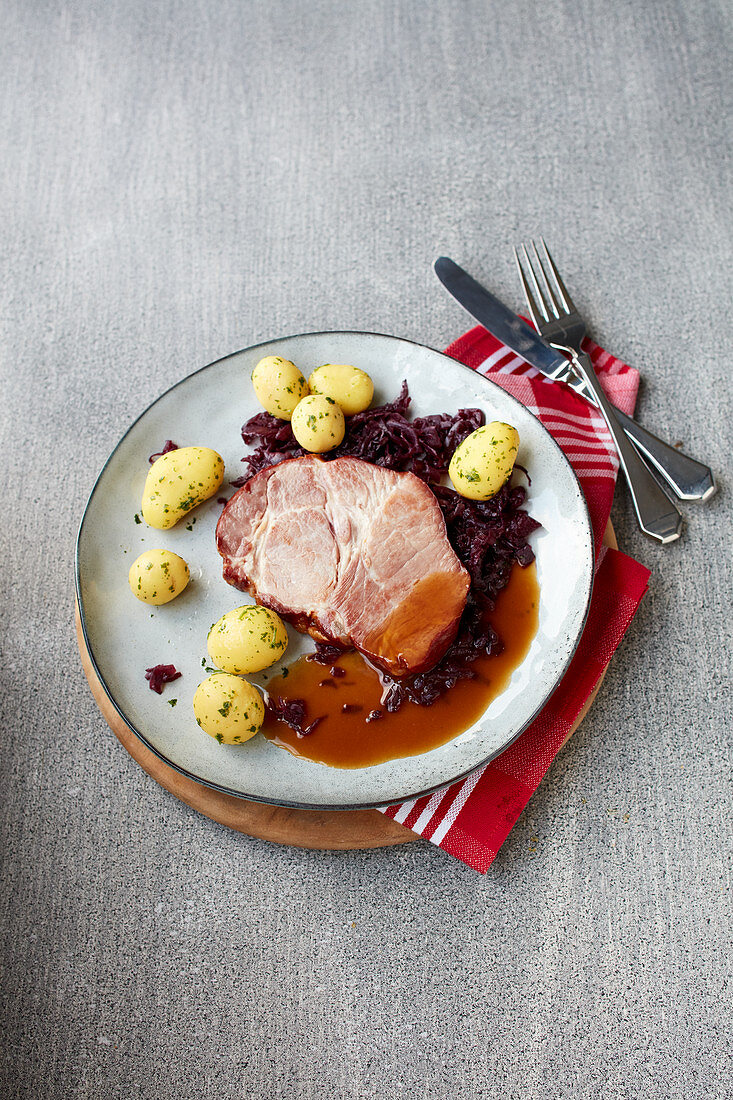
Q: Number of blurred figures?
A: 0